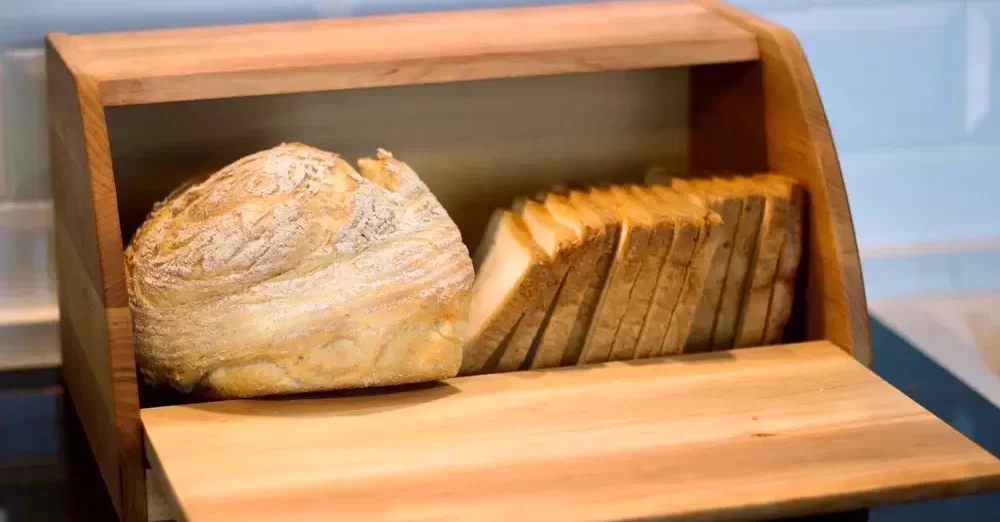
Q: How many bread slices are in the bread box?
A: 12